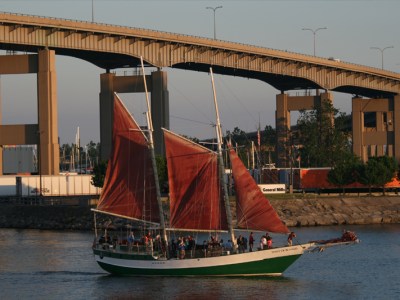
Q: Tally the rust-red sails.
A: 3